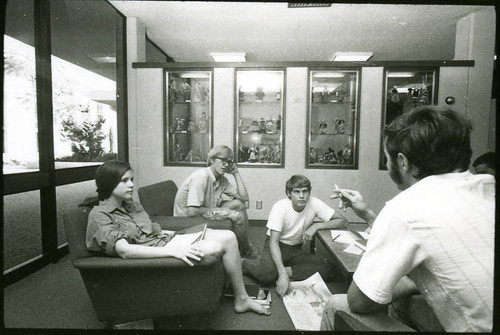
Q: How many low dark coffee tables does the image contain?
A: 1